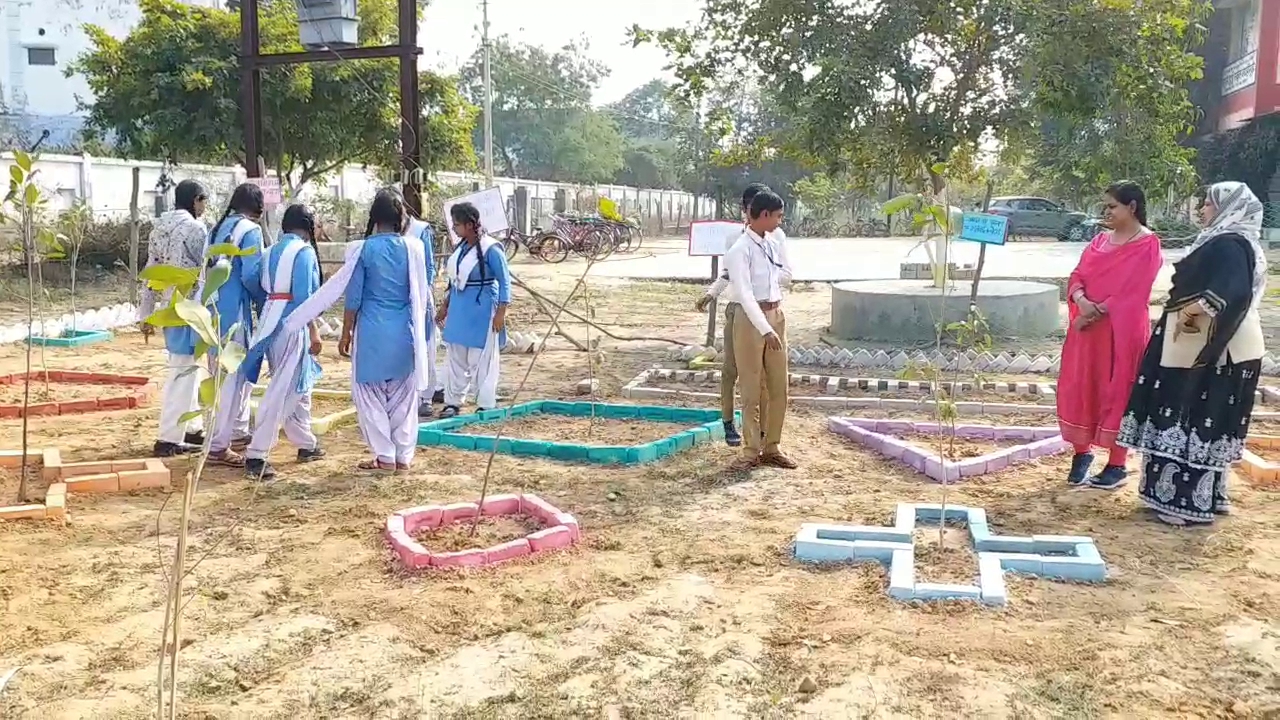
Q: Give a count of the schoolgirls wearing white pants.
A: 6